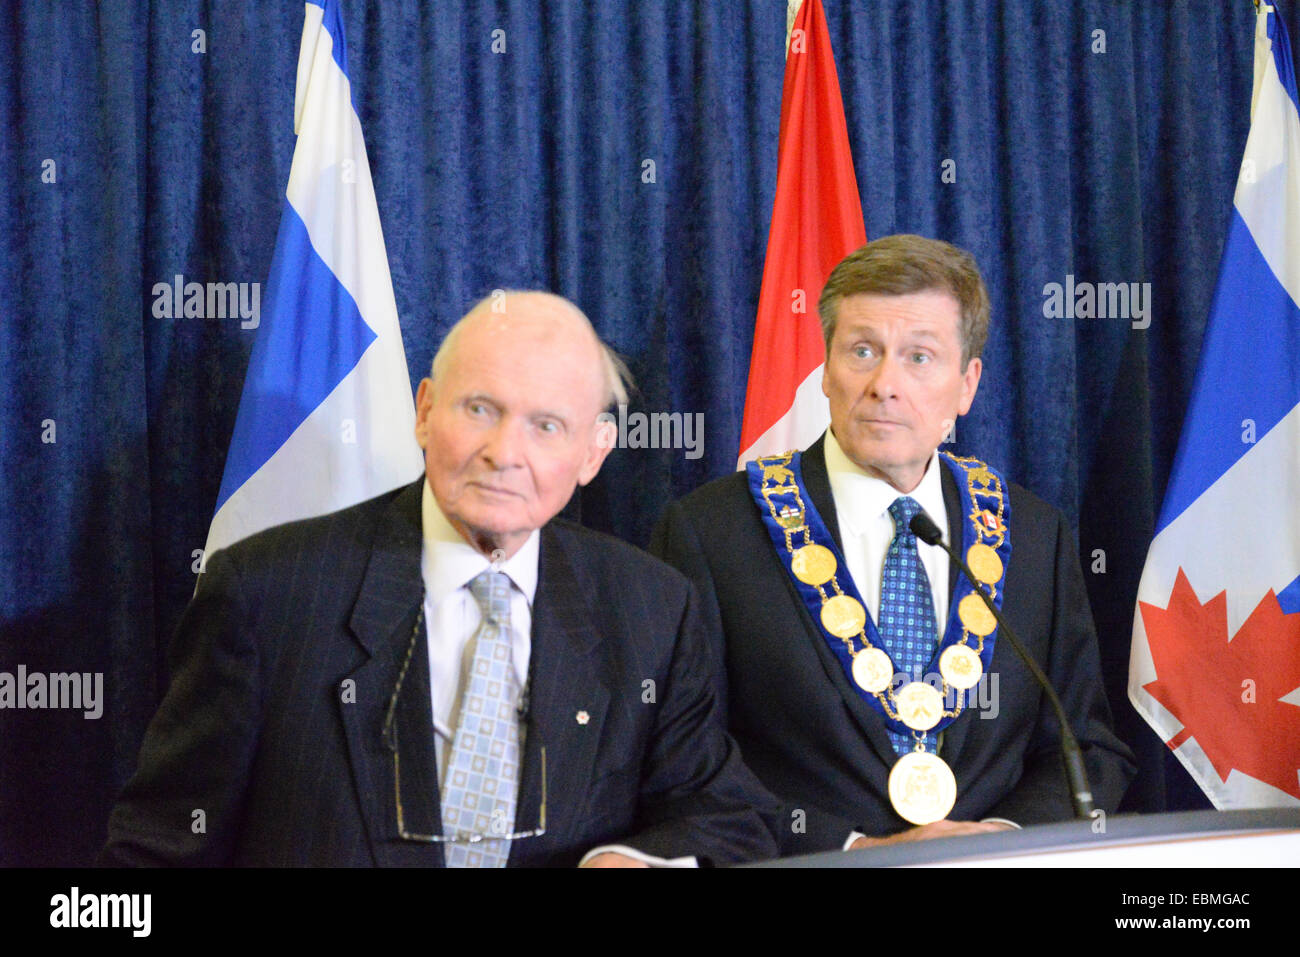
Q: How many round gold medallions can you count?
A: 8